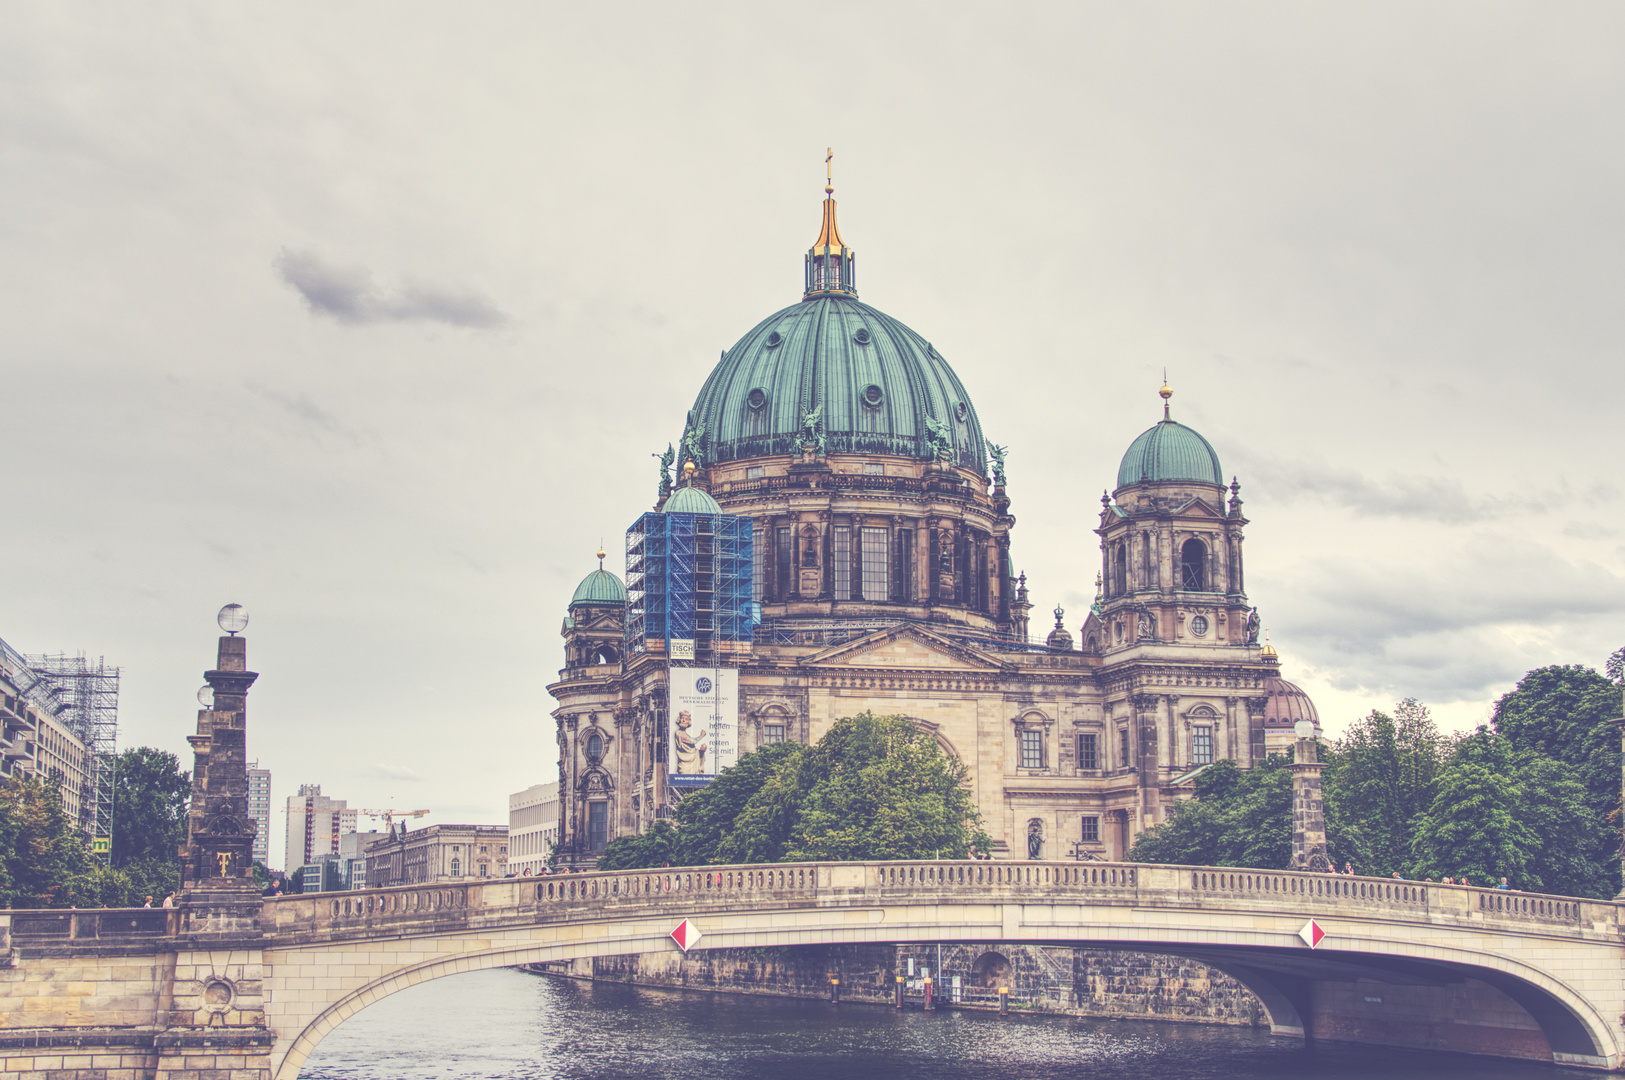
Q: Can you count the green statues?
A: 5